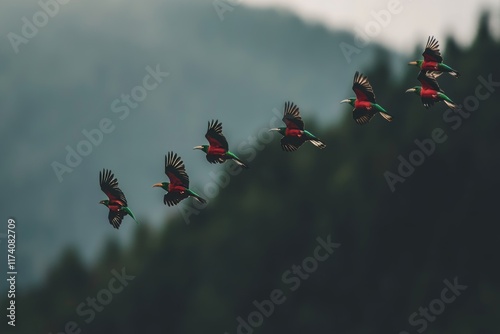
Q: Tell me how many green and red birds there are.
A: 7